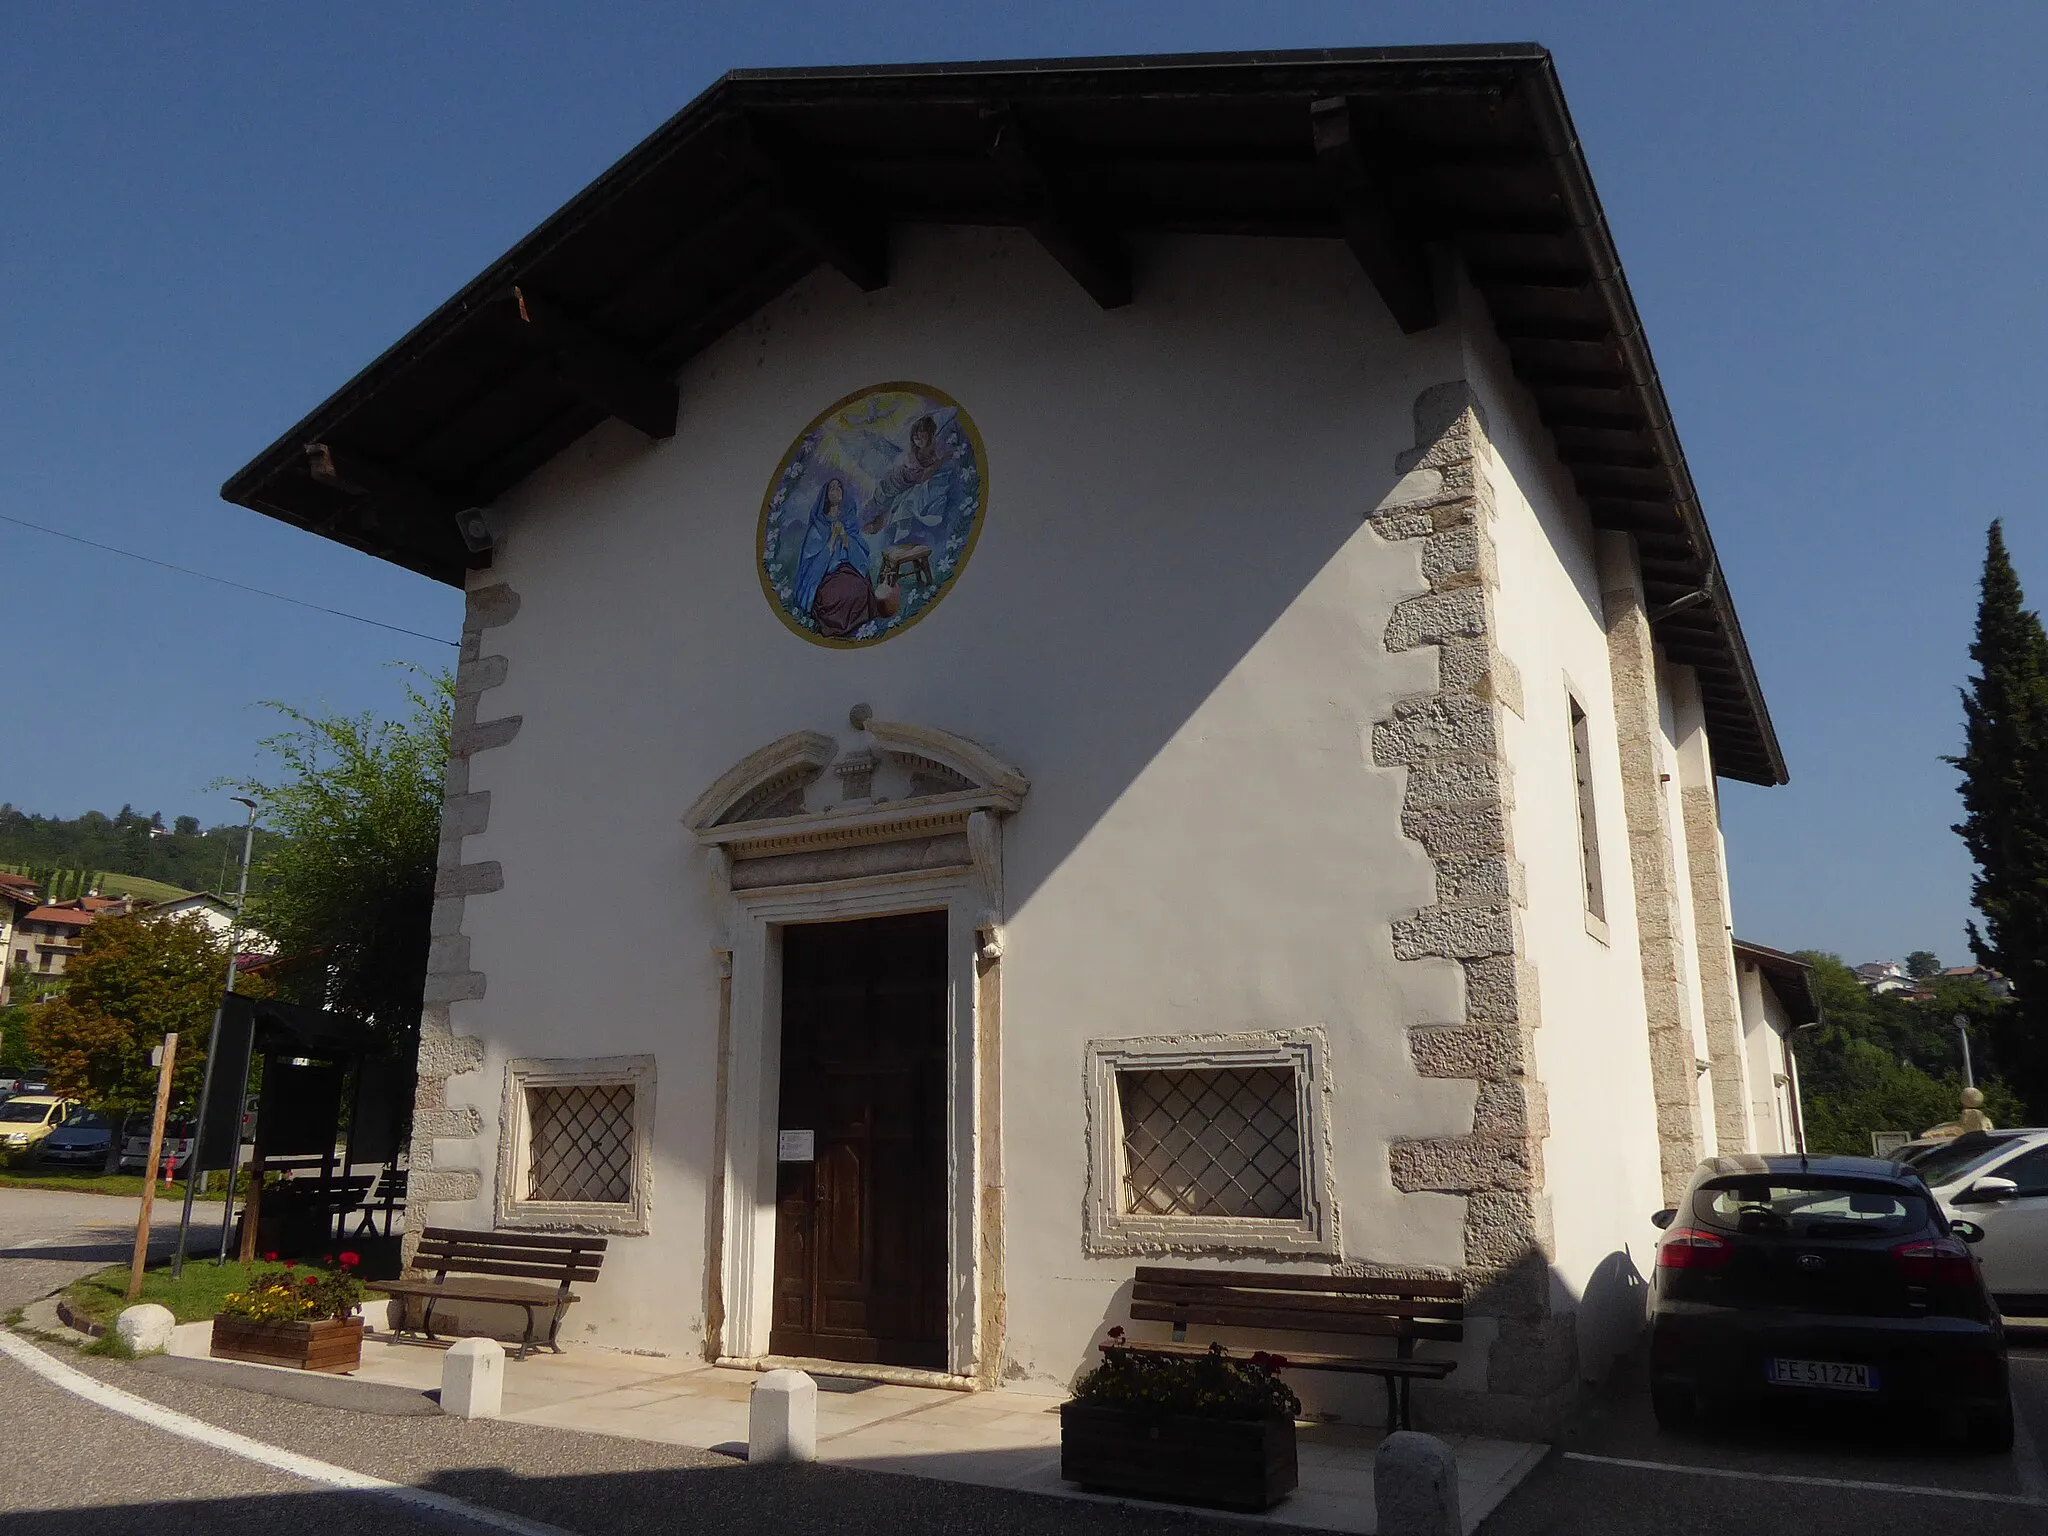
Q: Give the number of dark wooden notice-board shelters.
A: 1